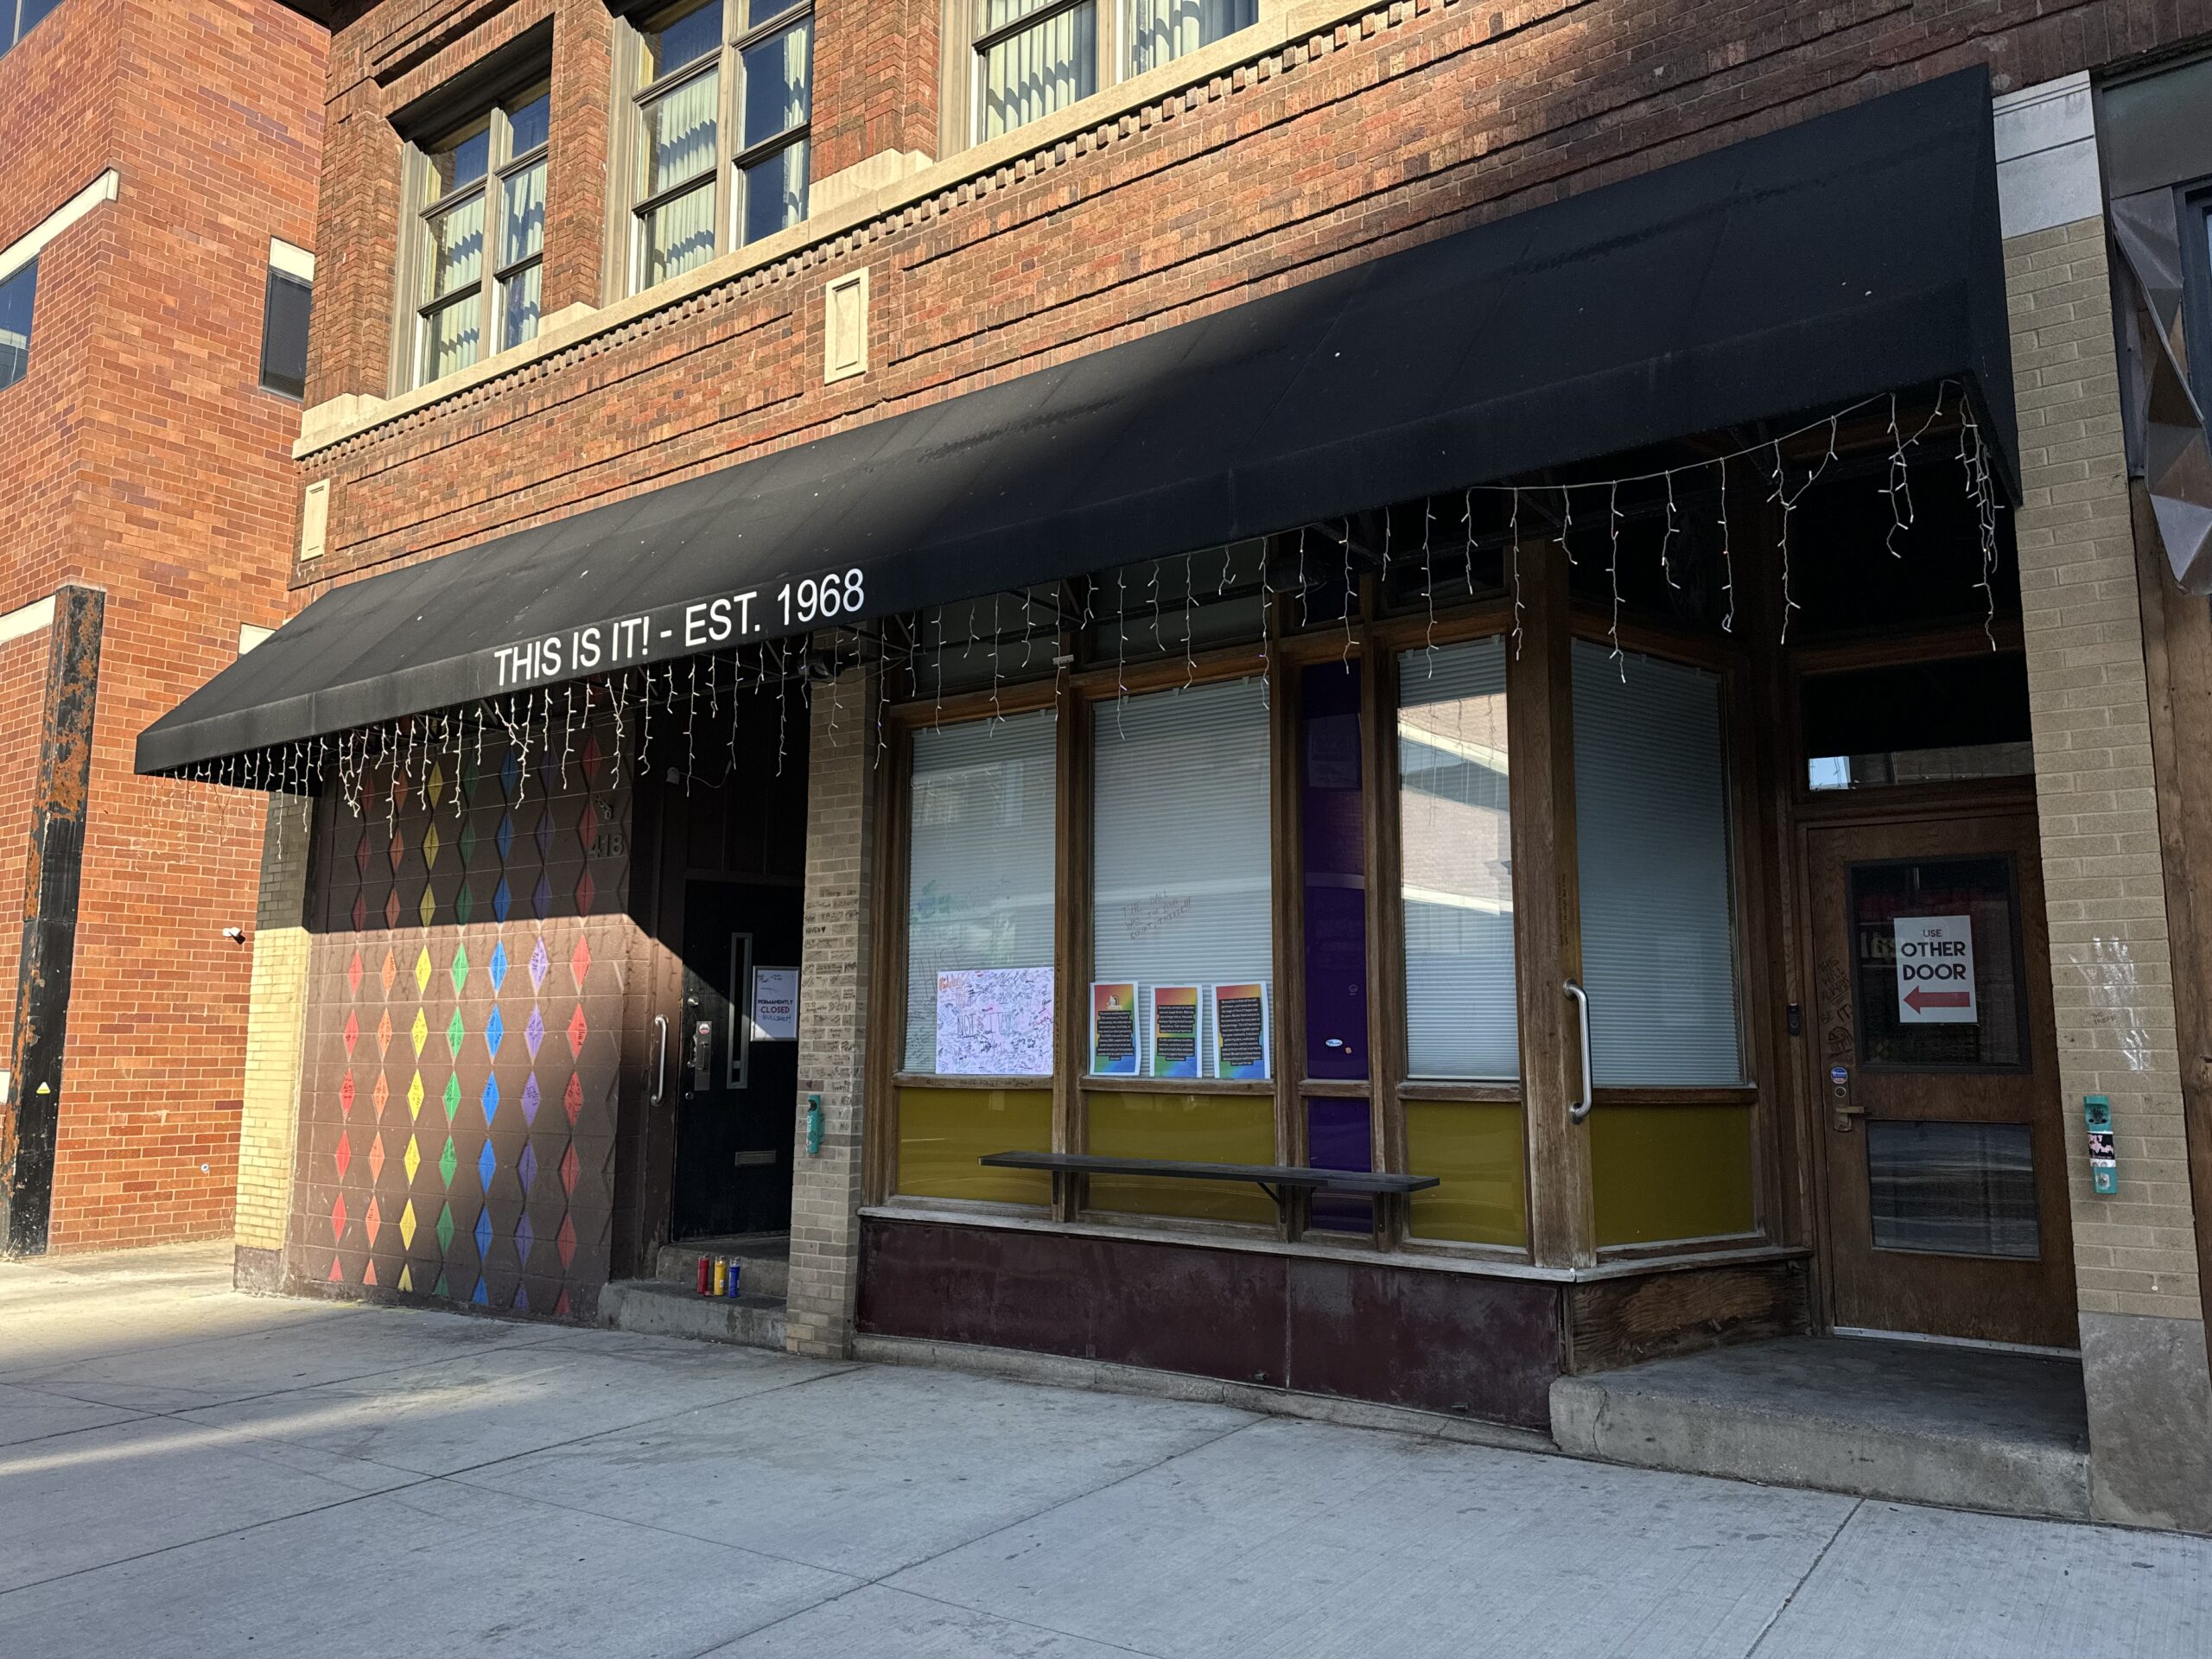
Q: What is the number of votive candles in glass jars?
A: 3